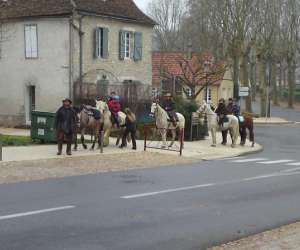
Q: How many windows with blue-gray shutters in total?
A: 2